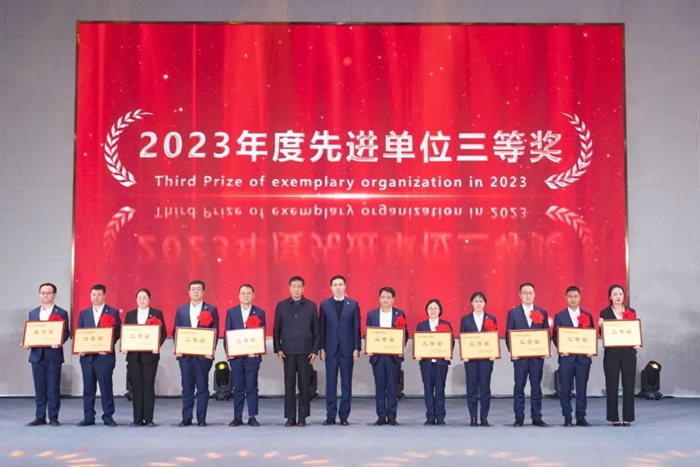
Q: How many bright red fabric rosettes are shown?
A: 11